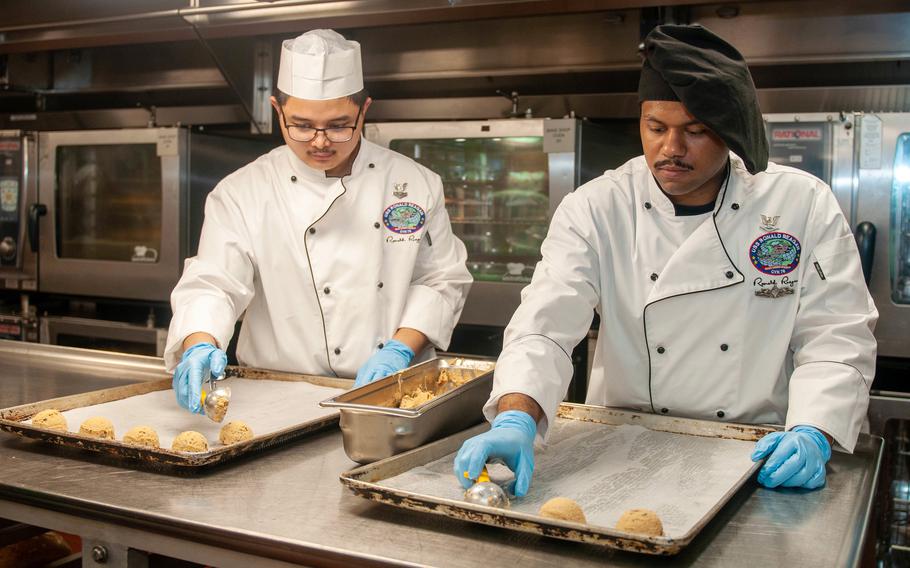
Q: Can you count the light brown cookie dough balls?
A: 7